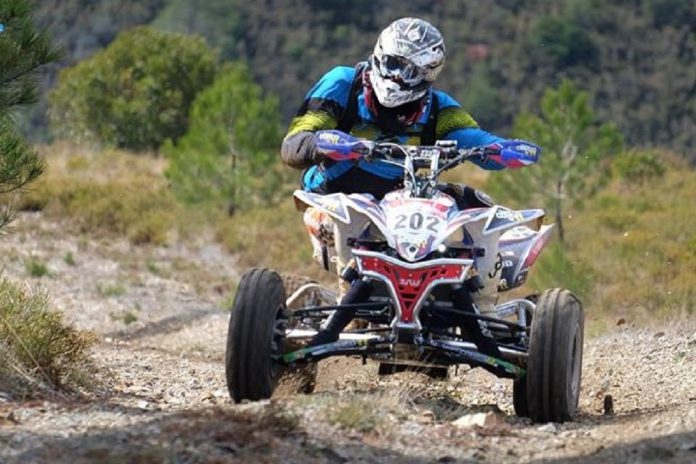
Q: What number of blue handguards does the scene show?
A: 2